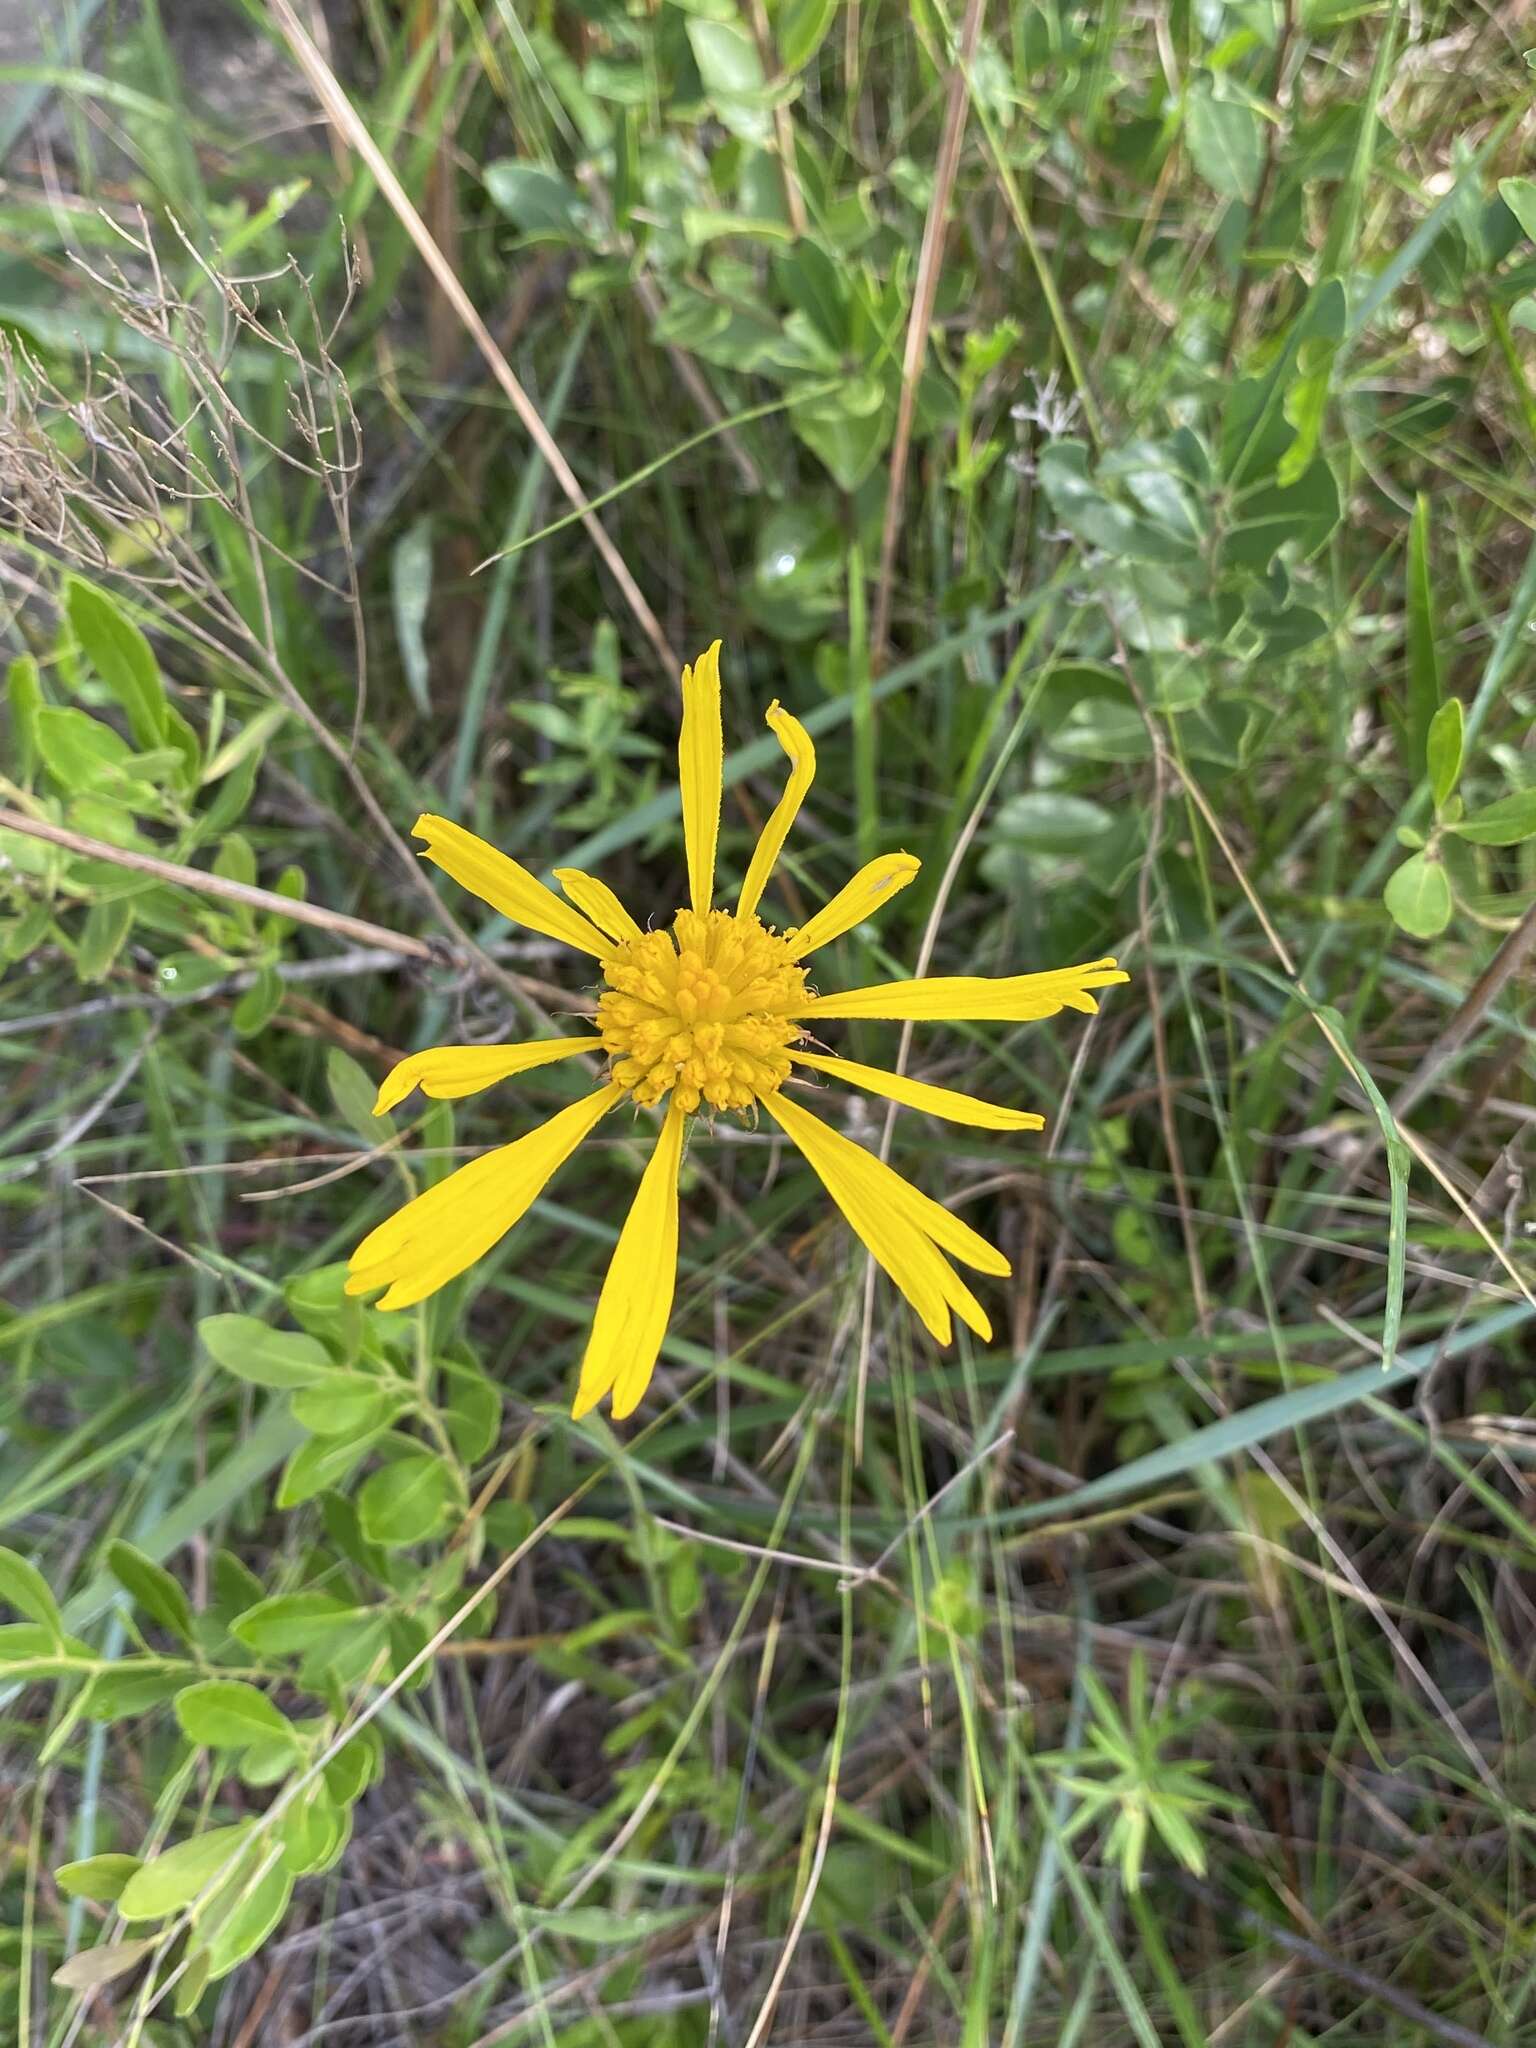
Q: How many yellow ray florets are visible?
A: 11